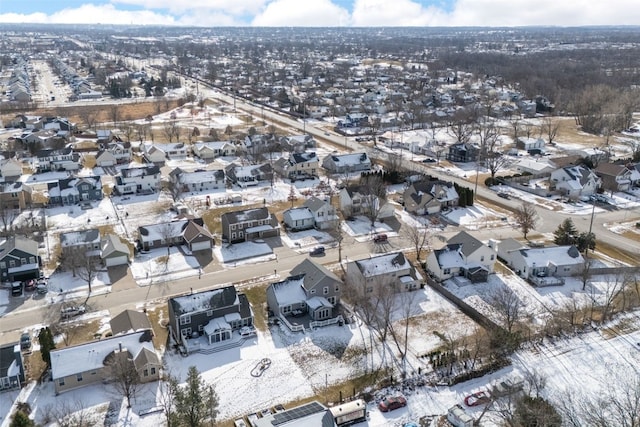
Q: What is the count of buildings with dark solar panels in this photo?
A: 1